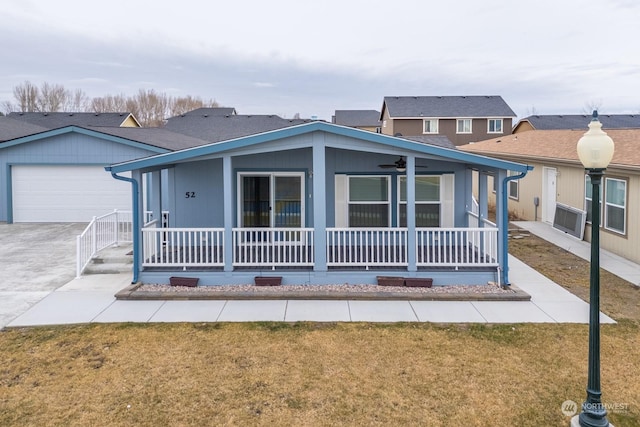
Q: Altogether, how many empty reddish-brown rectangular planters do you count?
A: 4